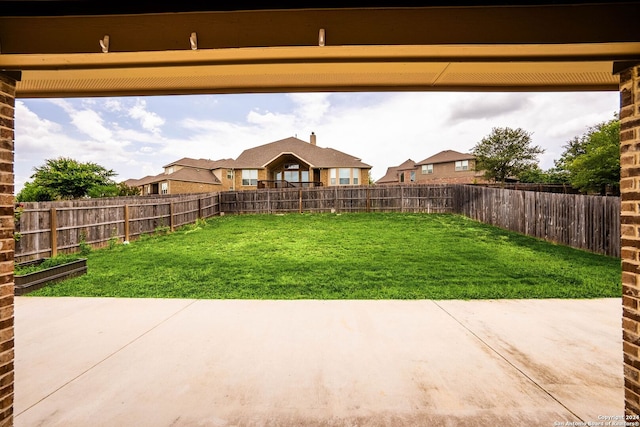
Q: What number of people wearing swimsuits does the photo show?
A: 0